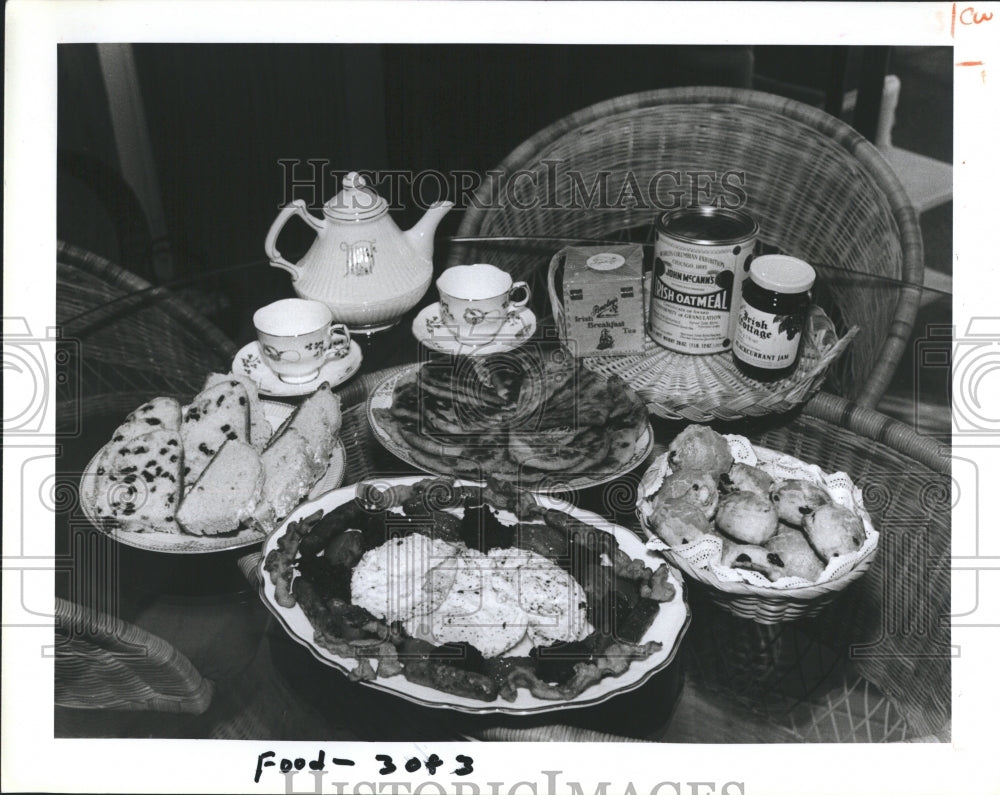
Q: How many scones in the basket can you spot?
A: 9